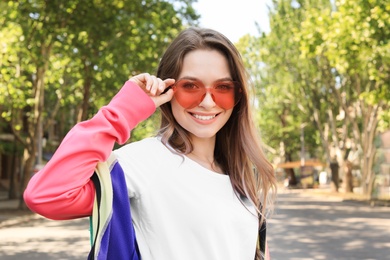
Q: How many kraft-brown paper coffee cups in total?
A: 0